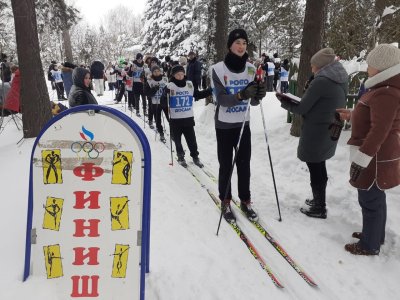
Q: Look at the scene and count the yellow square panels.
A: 6